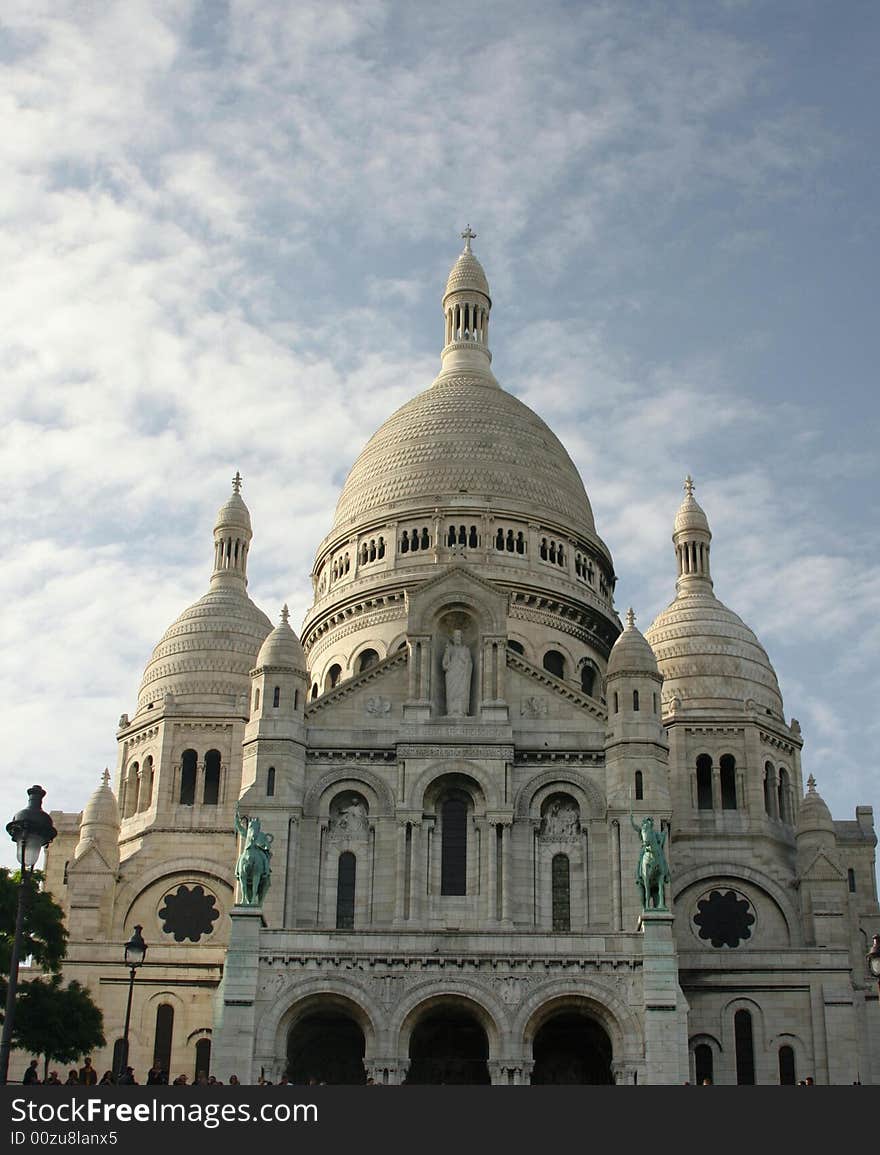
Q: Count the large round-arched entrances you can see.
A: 3